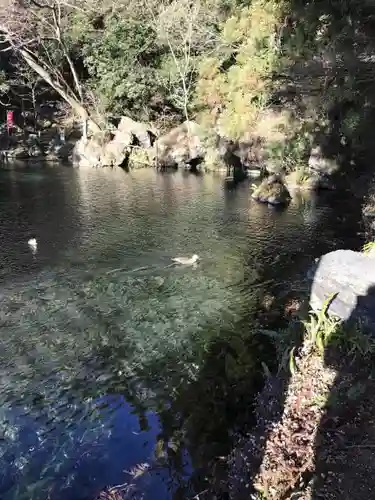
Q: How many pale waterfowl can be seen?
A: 2